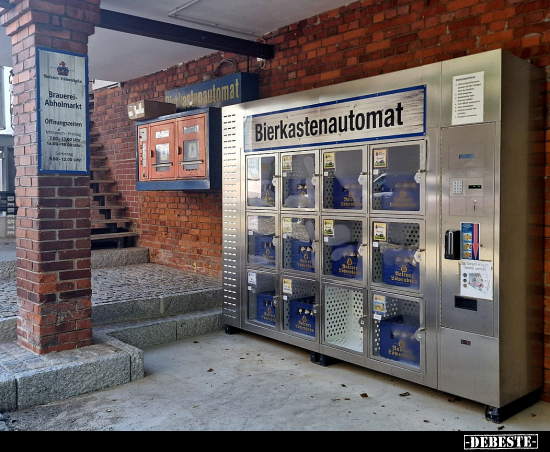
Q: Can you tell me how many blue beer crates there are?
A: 11